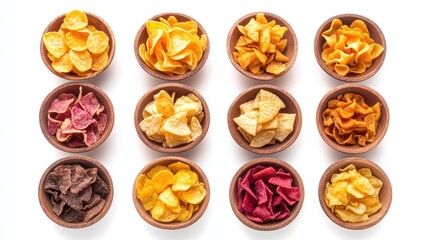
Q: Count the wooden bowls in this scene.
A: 12